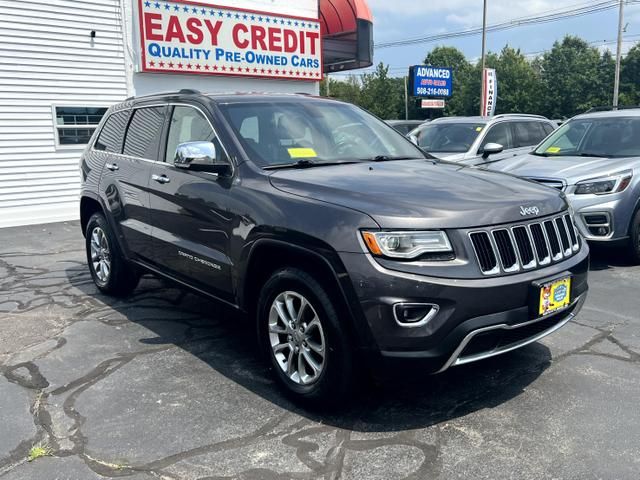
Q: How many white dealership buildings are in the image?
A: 1